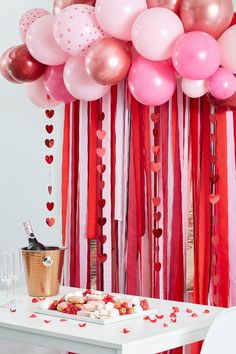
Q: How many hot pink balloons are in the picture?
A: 4